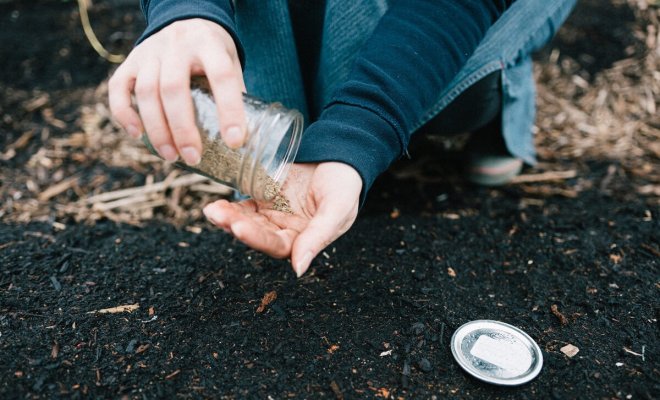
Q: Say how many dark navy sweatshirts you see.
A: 1